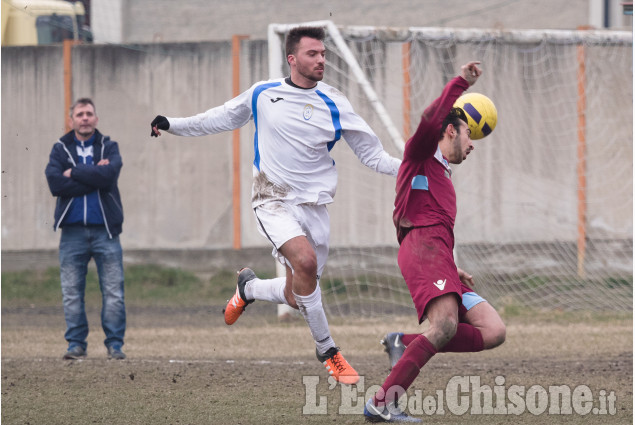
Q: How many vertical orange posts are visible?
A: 4